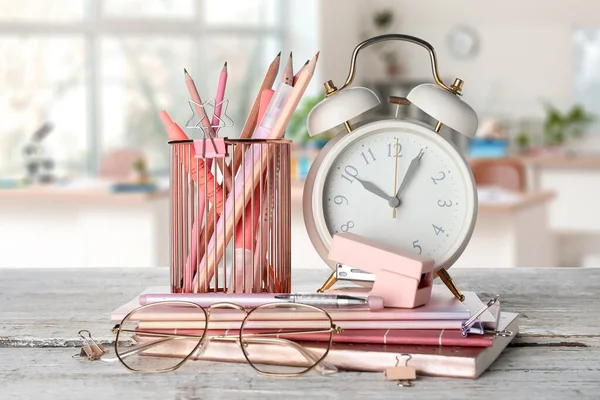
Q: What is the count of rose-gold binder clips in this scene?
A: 2